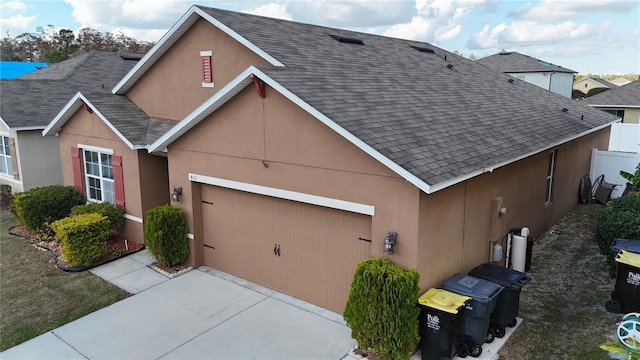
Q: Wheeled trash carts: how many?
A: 5